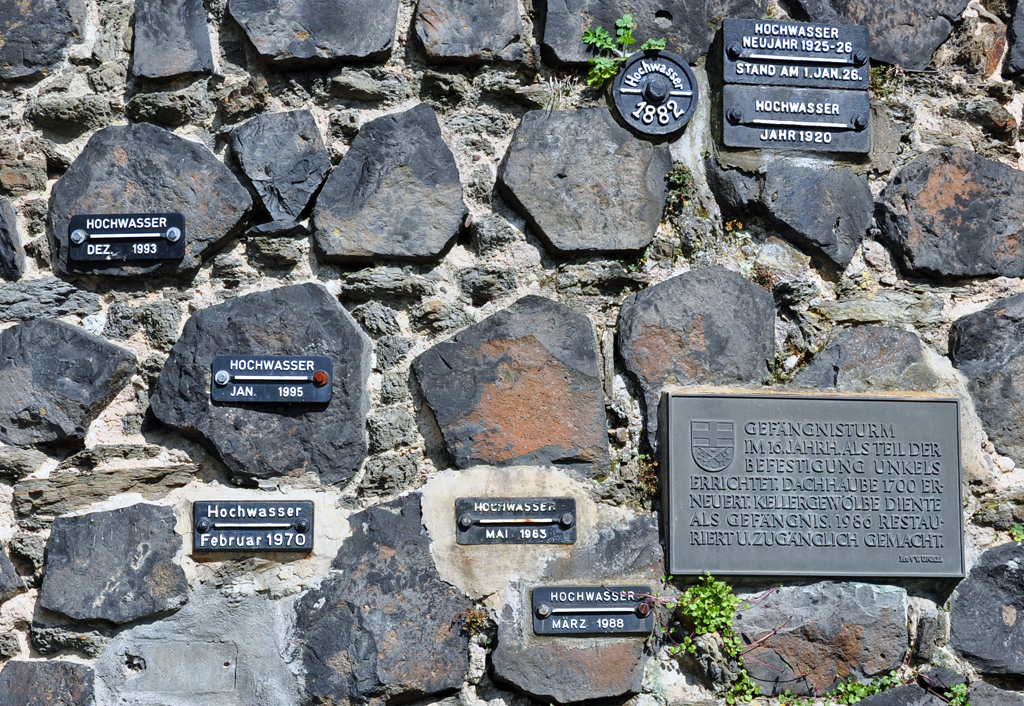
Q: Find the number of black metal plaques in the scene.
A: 8